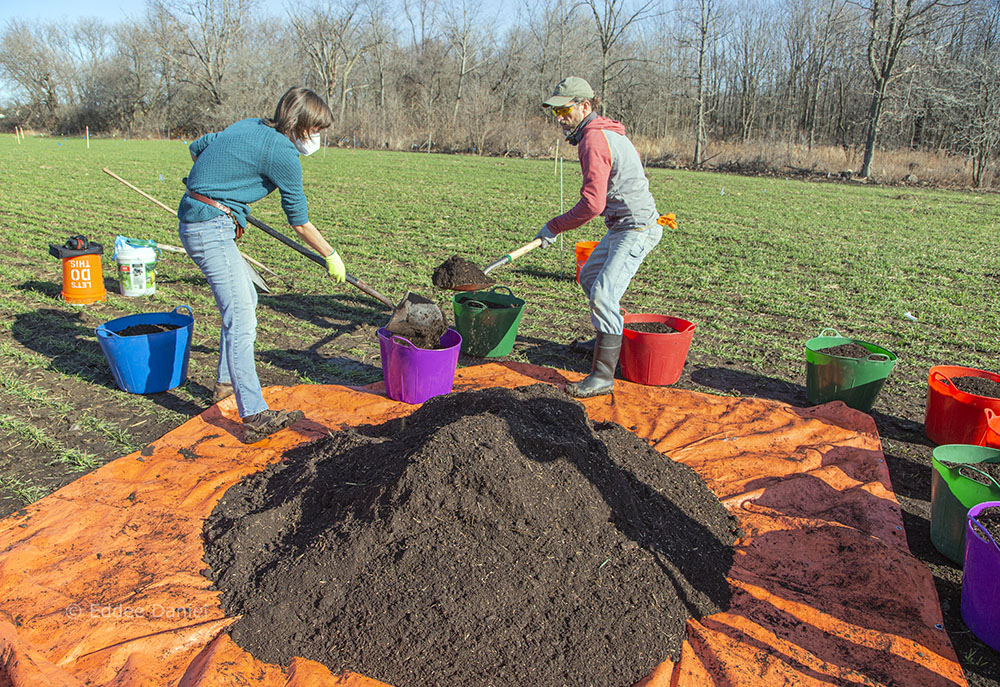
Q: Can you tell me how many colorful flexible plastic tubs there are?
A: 9